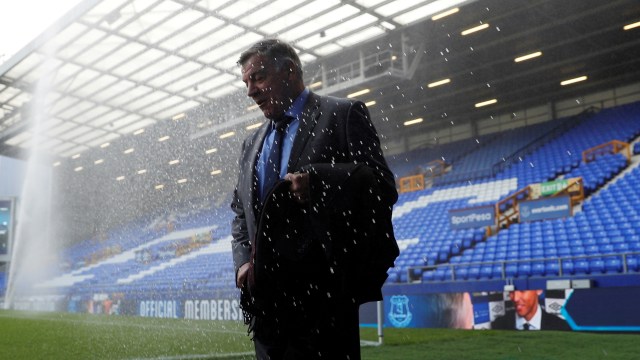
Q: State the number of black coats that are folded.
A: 1